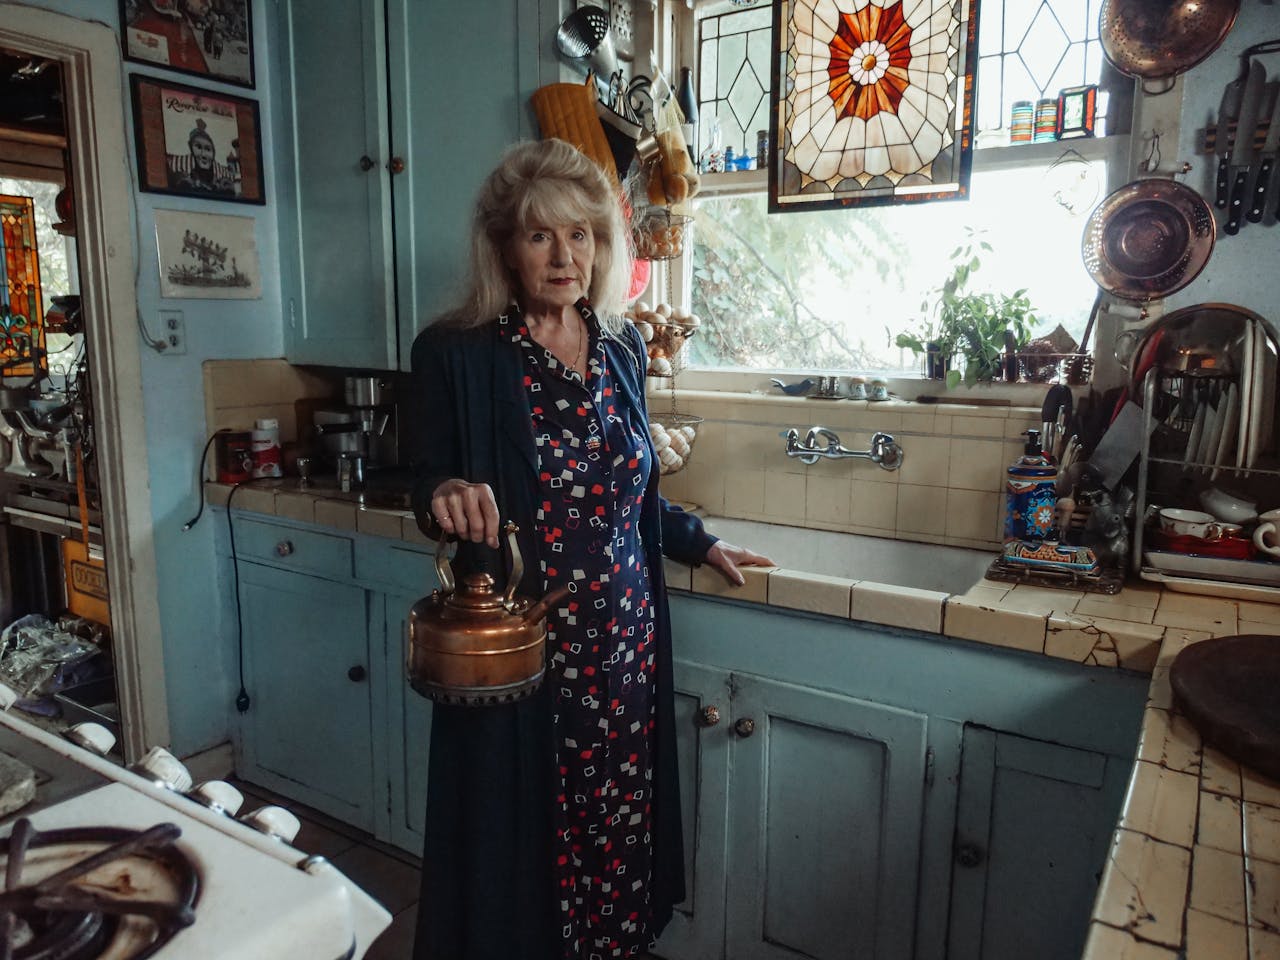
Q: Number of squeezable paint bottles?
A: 0